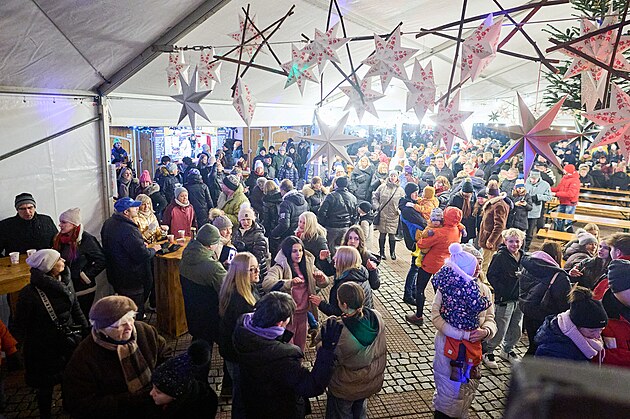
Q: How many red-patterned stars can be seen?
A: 13